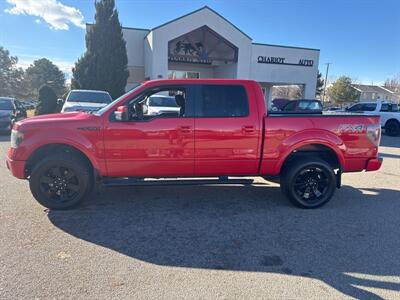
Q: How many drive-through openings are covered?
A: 1